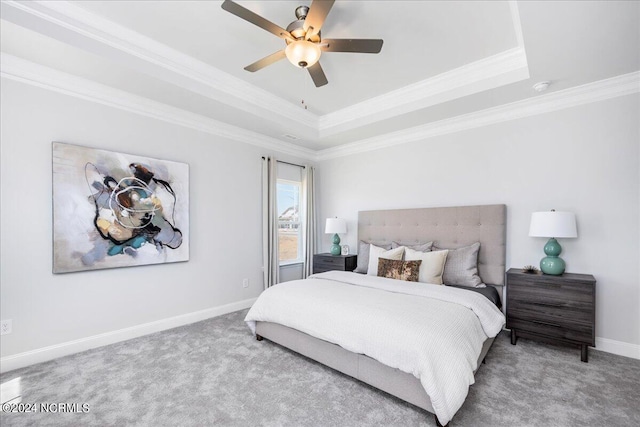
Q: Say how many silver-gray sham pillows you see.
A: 3